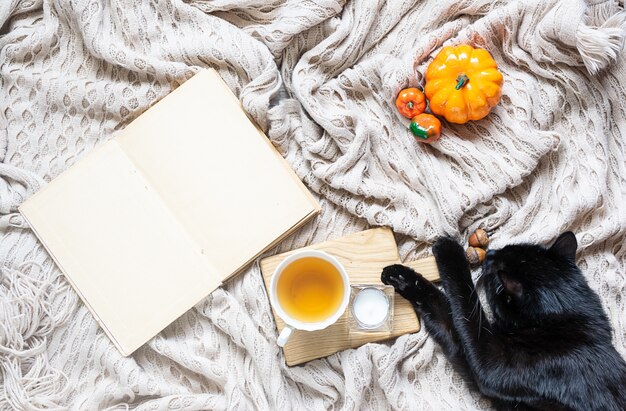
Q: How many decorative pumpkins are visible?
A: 3